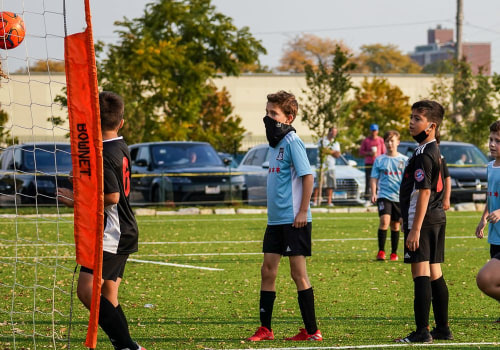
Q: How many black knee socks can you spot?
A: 8